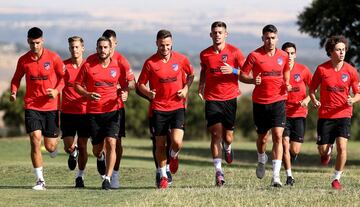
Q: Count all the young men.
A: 9